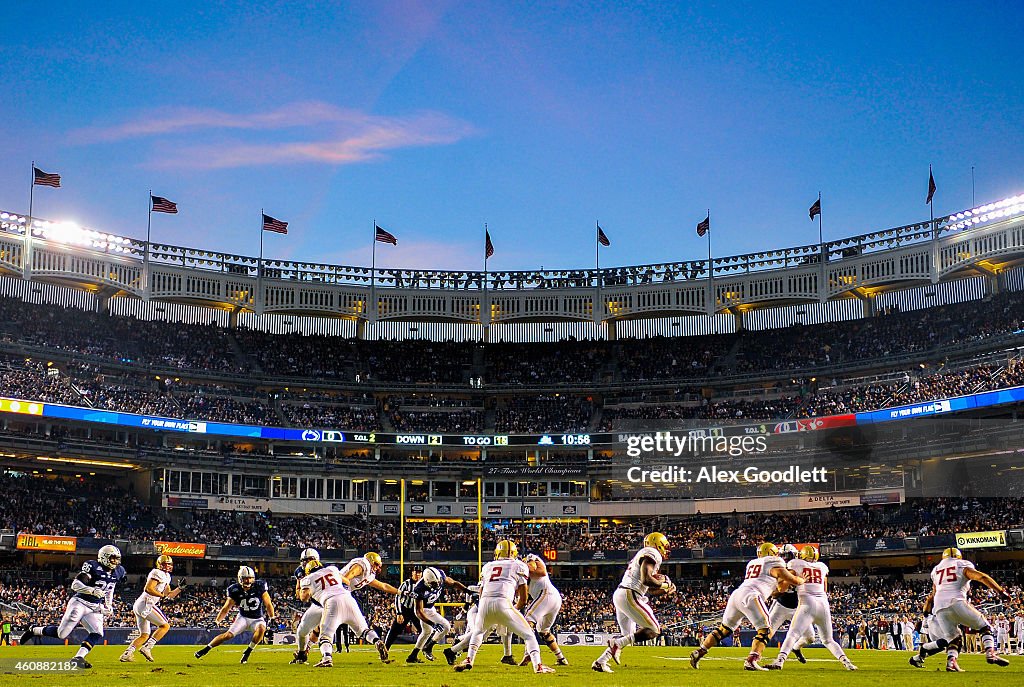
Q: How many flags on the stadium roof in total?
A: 9